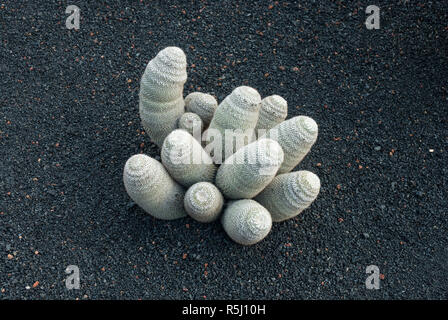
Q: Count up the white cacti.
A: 12